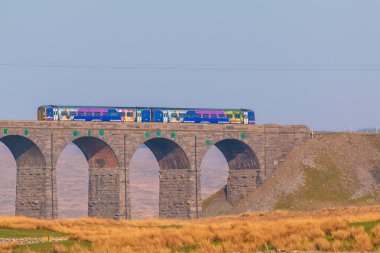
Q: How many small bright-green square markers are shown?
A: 10